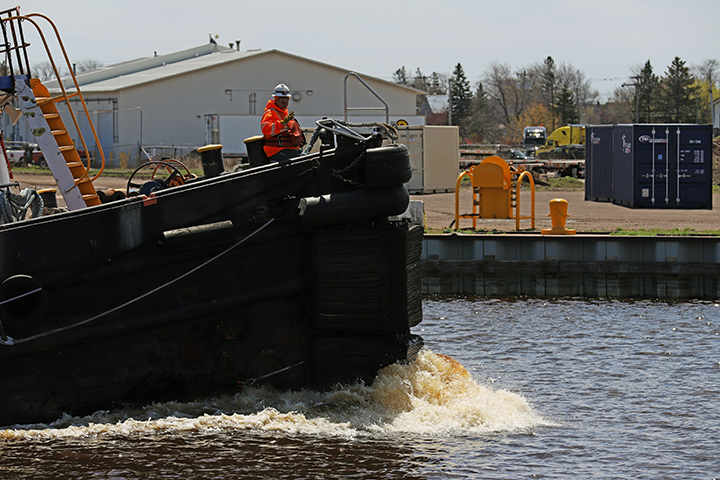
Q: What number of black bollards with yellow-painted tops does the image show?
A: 3